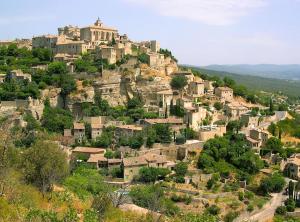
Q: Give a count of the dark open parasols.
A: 0